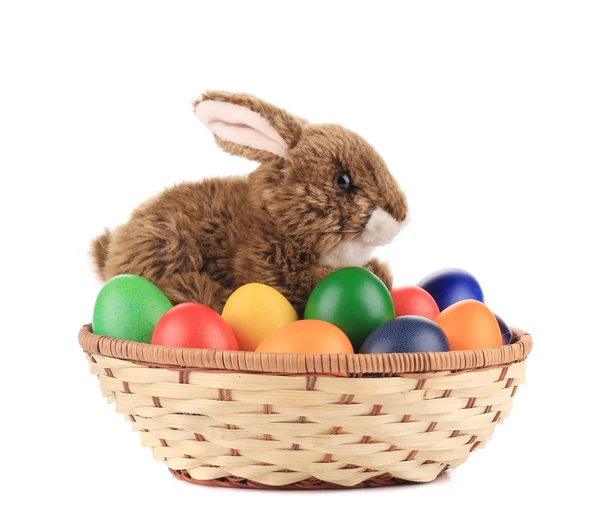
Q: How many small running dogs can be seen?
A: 0